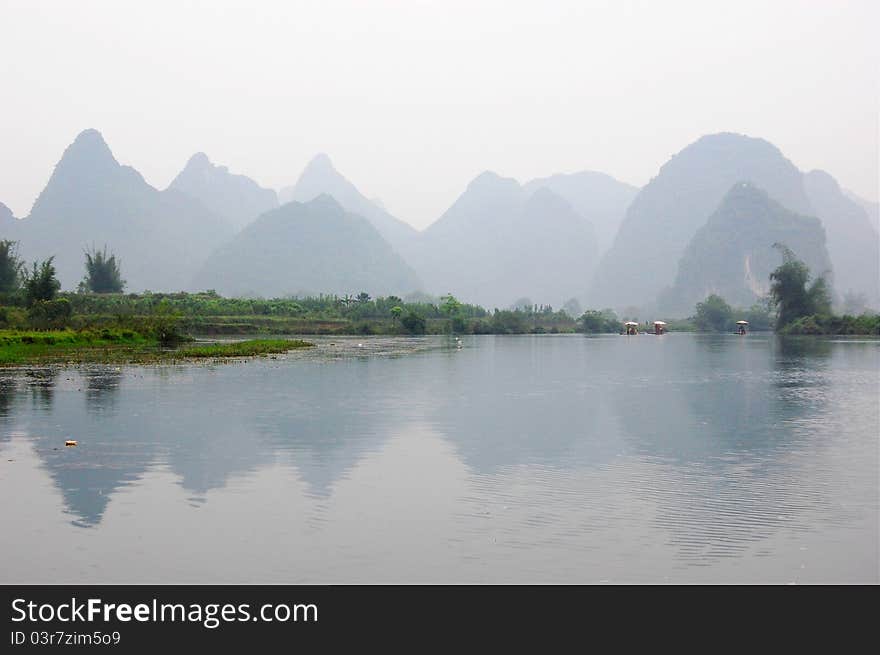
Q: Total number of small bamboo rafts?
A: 3